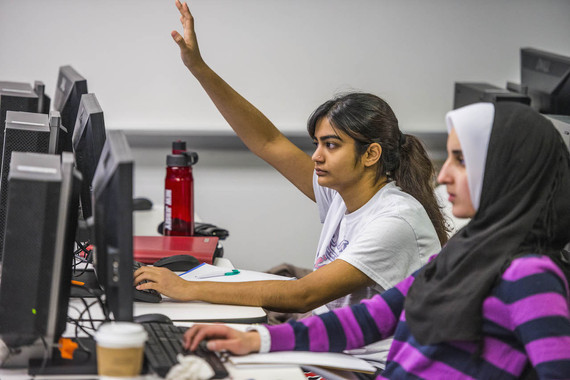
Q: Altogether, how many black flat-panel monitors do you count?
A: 4